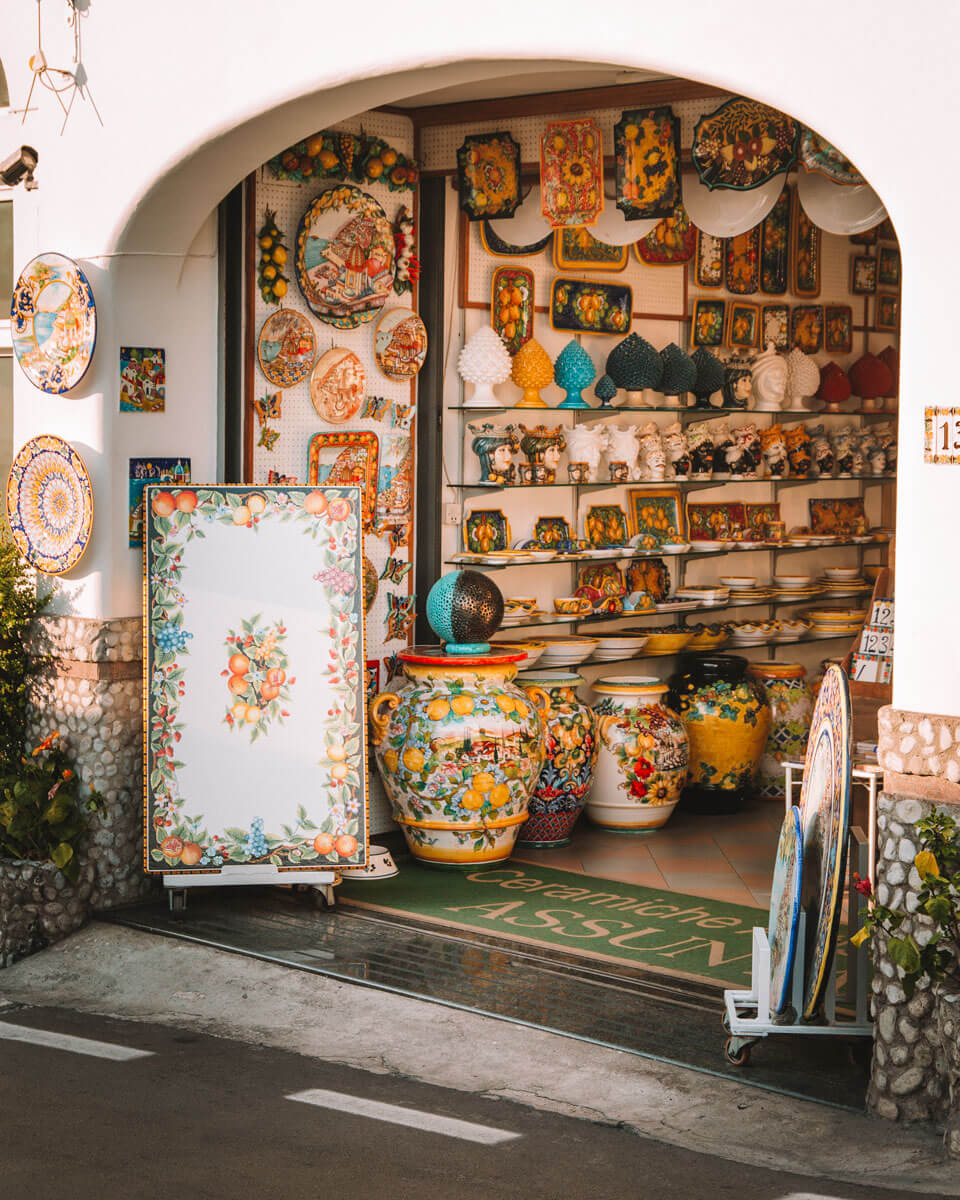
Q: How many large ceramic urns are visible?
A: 5